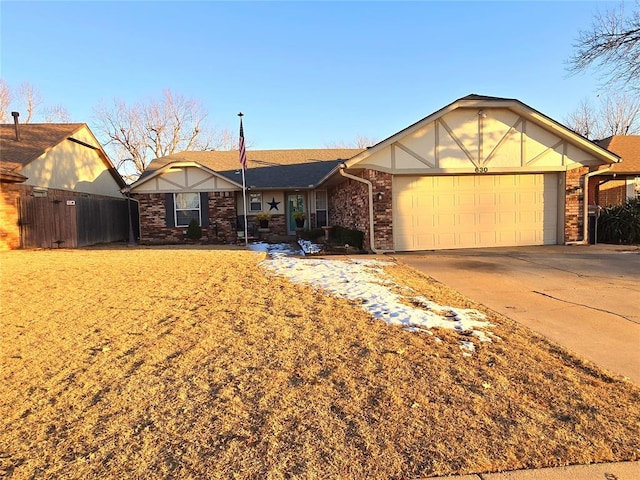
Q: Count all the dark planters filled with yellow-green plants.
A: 2